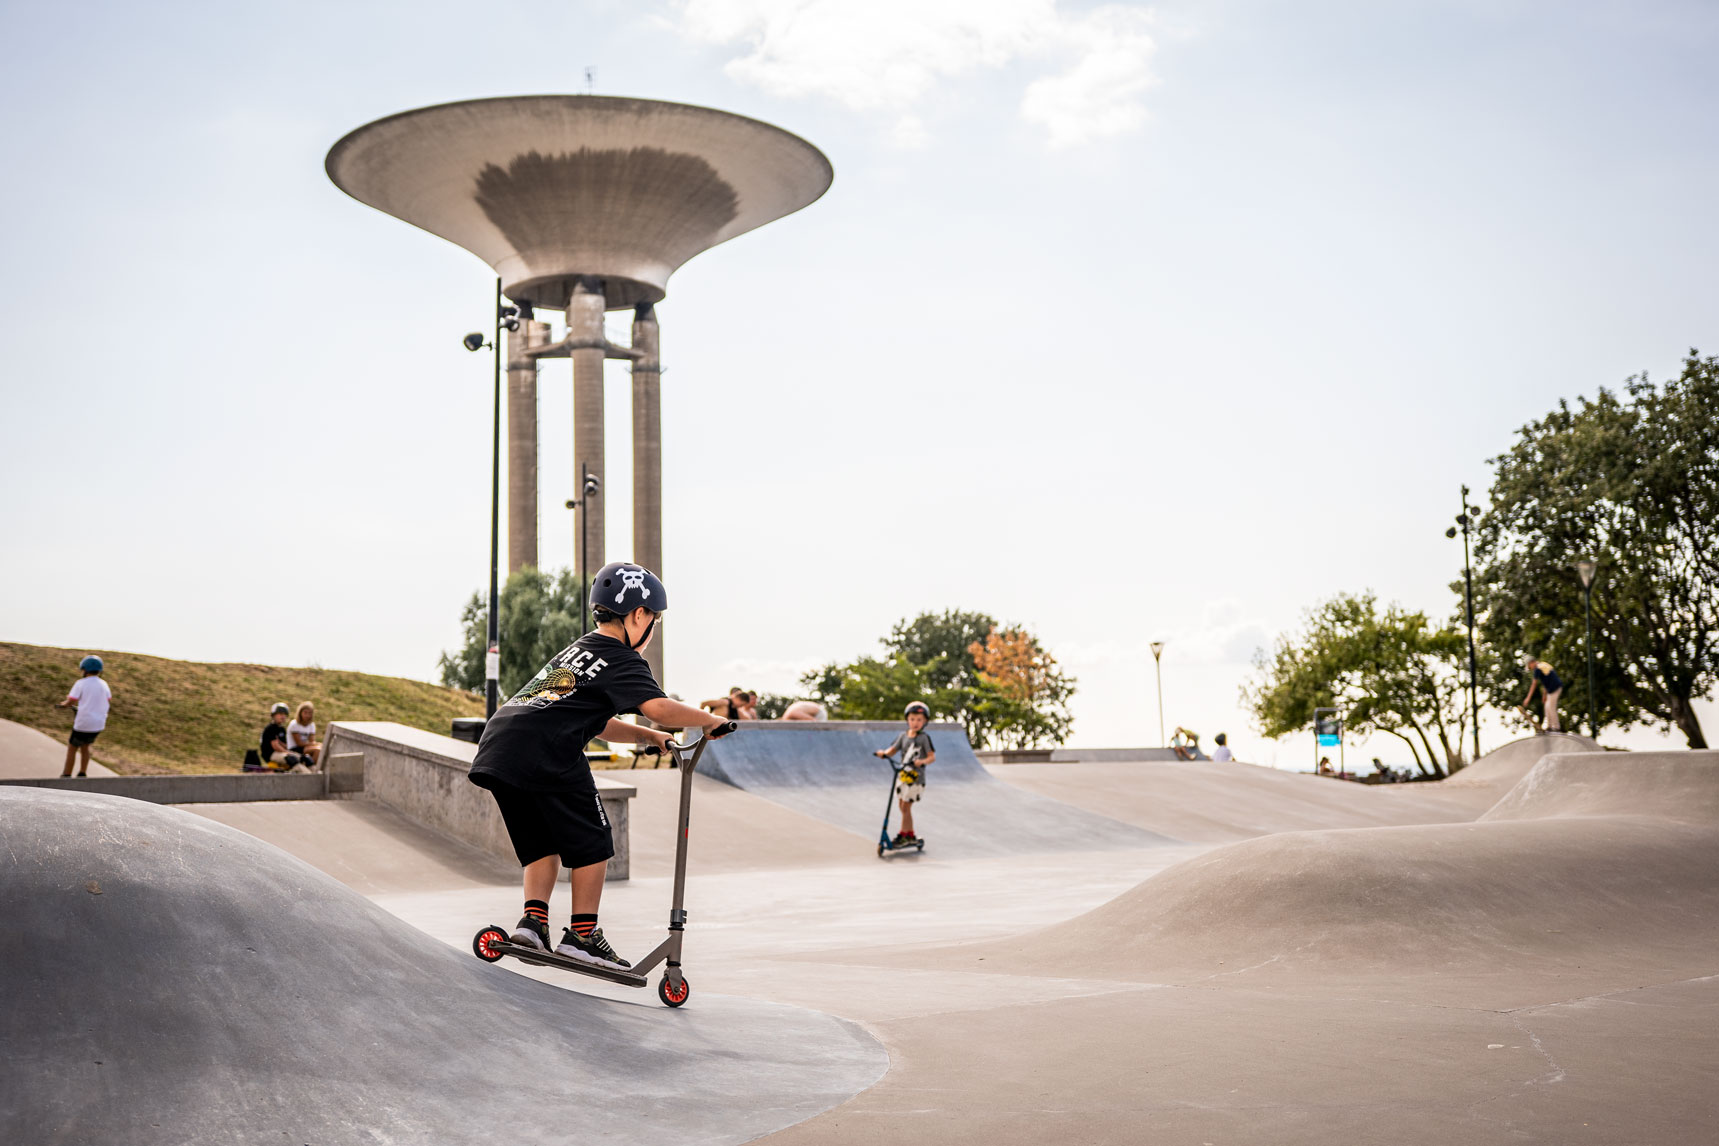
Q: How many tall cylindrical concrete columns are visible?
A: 3